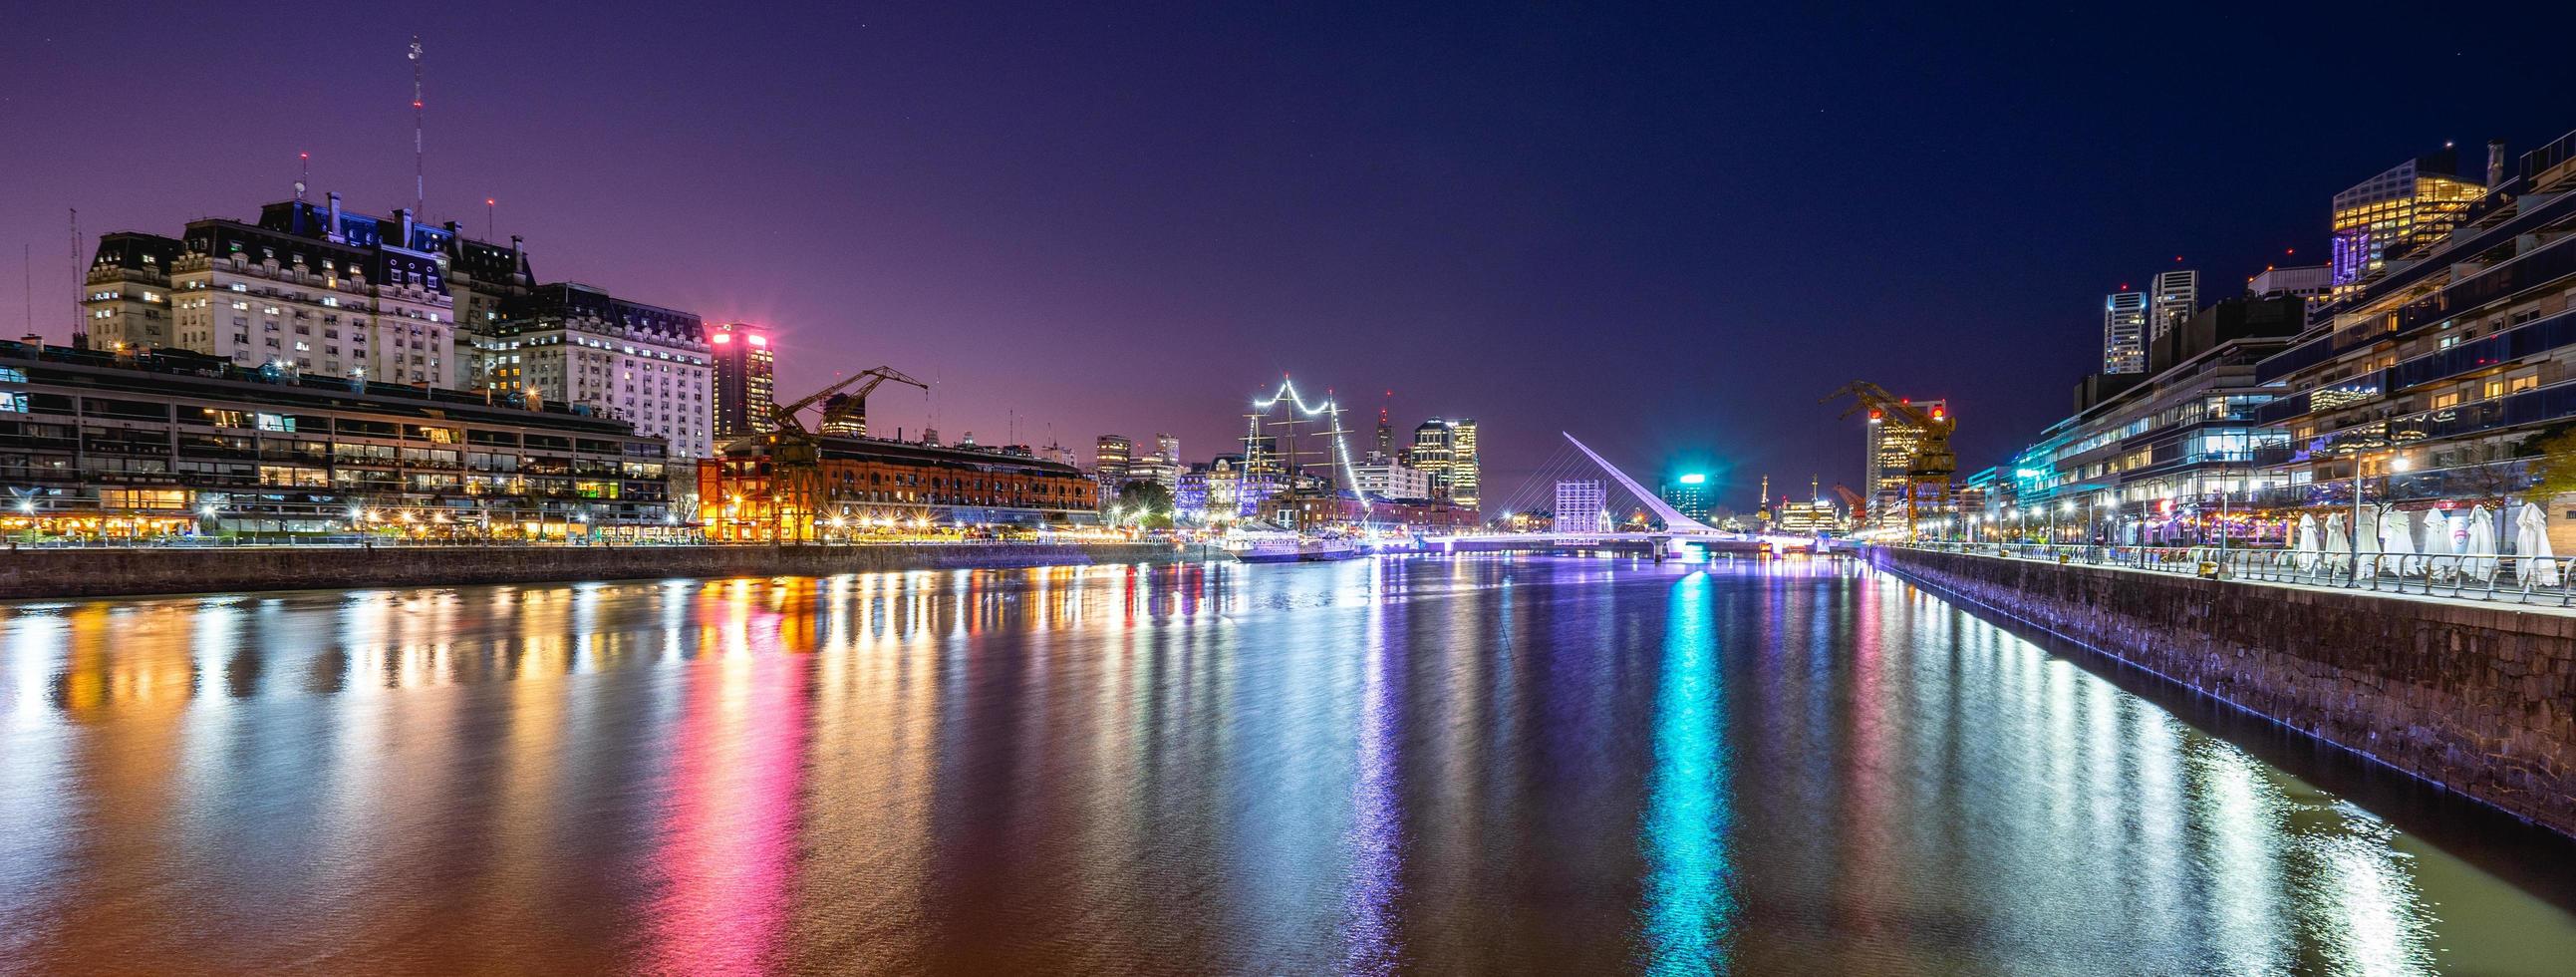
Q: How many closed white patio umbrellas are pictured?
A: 7